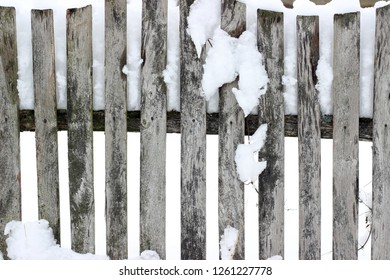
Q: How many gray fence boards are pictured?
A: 11